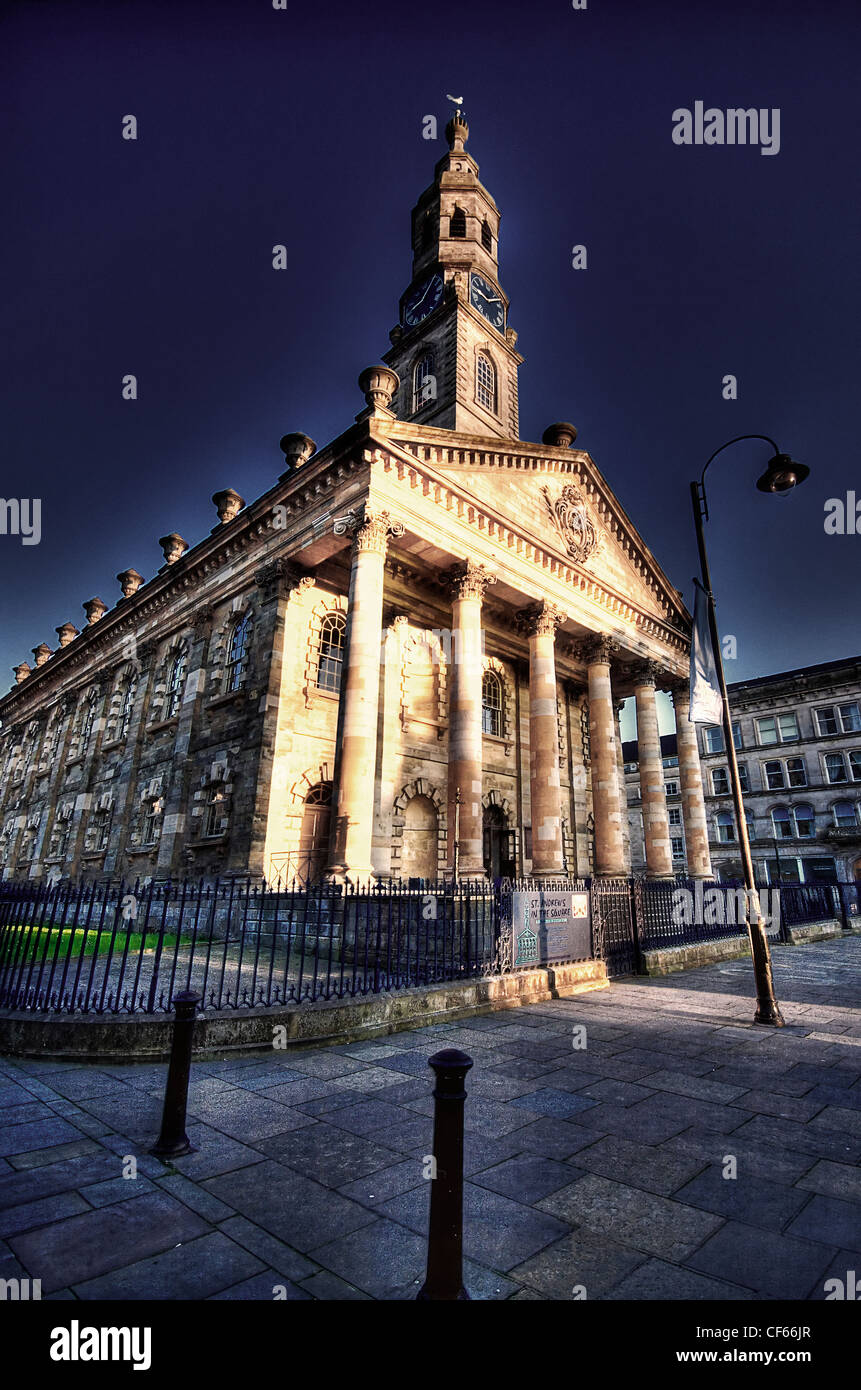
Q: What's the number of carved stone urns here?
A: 10